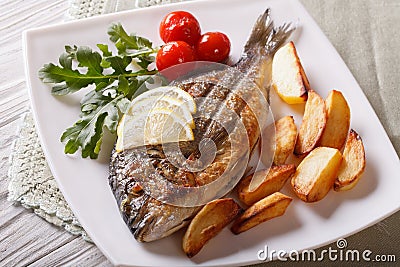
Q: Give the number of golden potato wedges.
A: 9